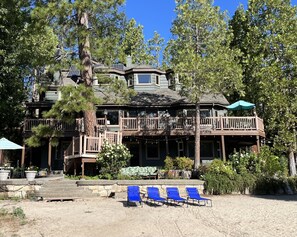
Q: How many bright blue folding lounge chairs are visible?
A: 4